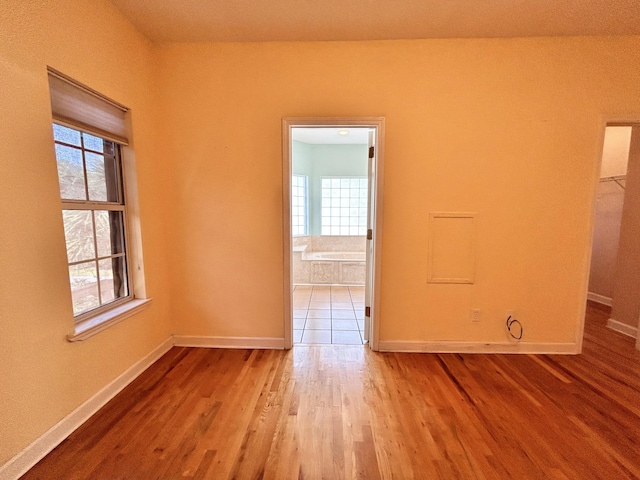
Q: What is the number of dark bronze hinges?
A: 3